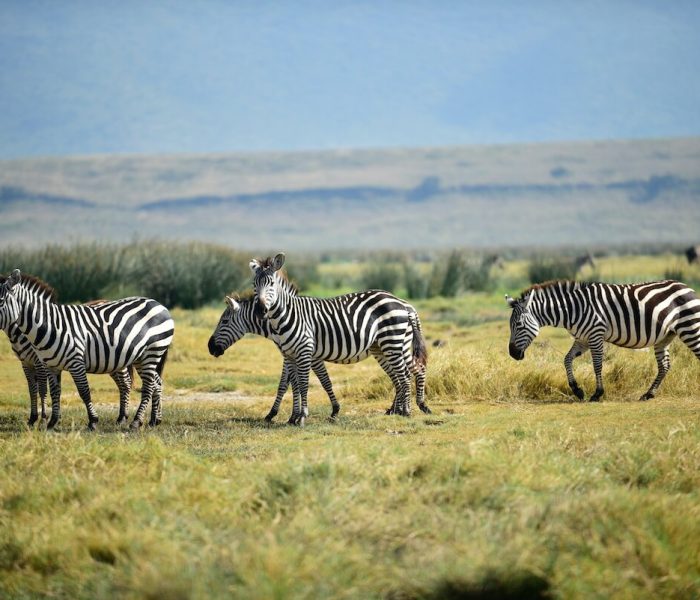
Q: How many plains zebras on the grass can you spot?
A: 5